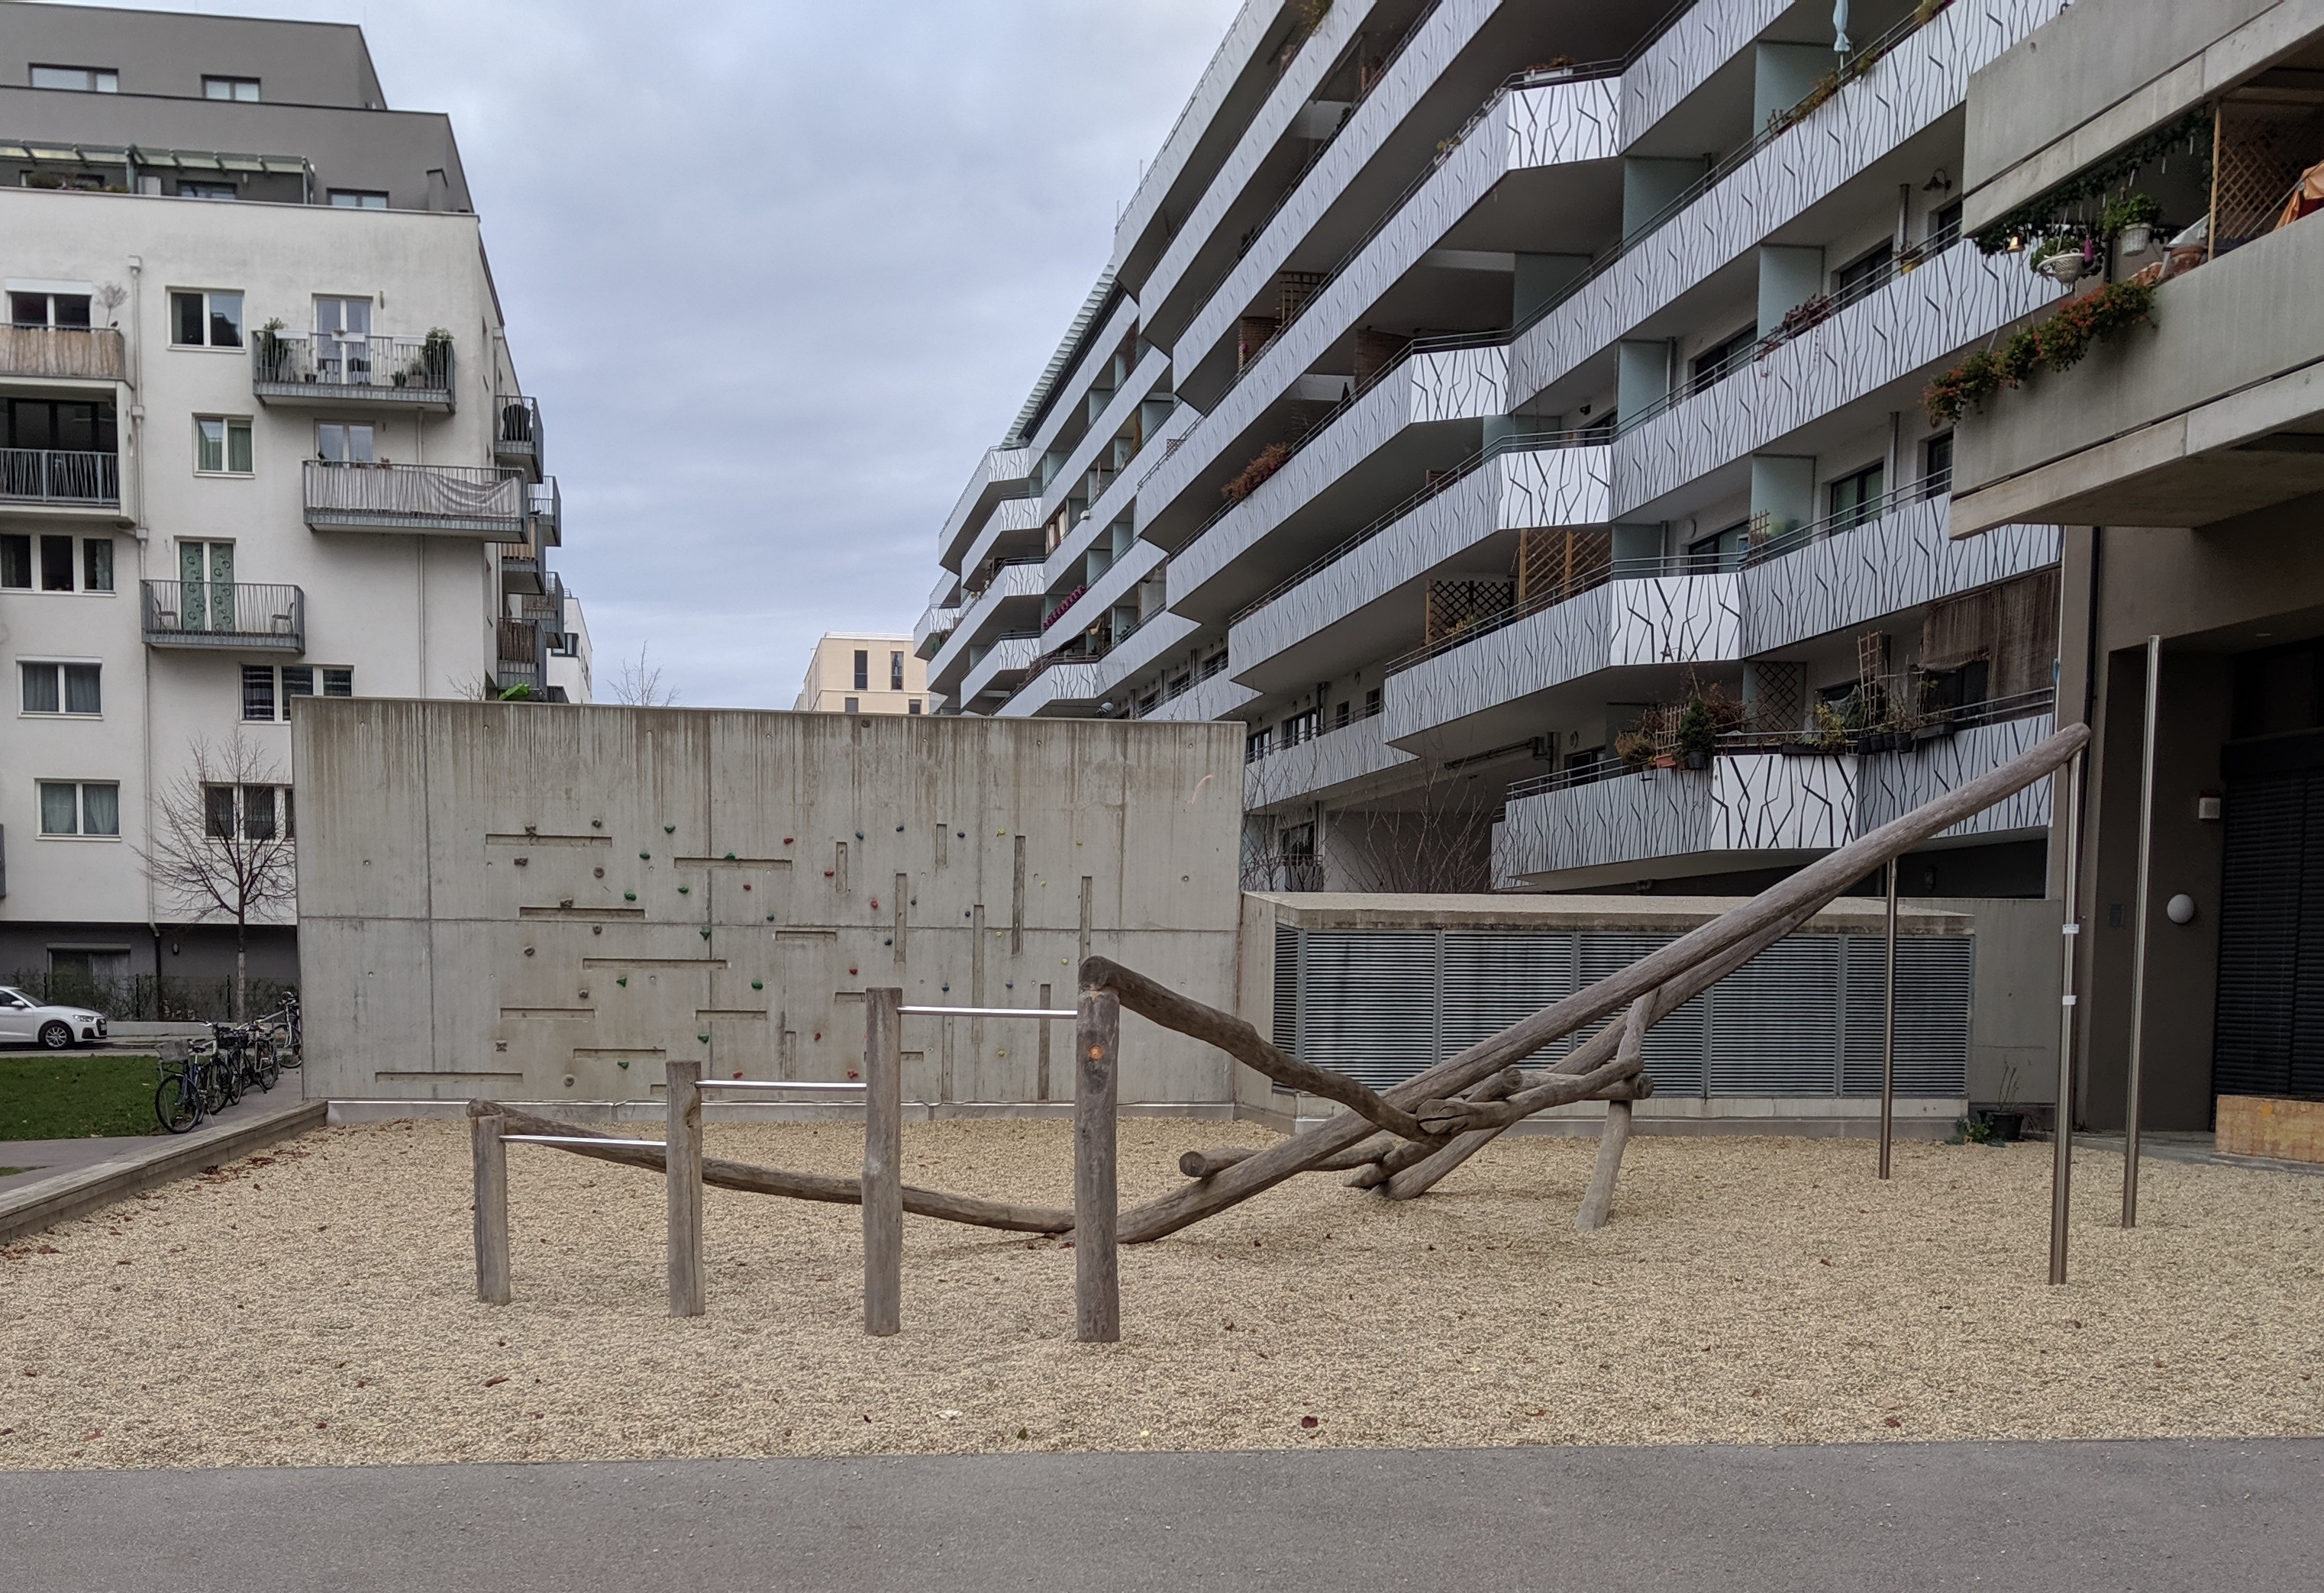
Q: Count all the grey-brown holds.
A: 10